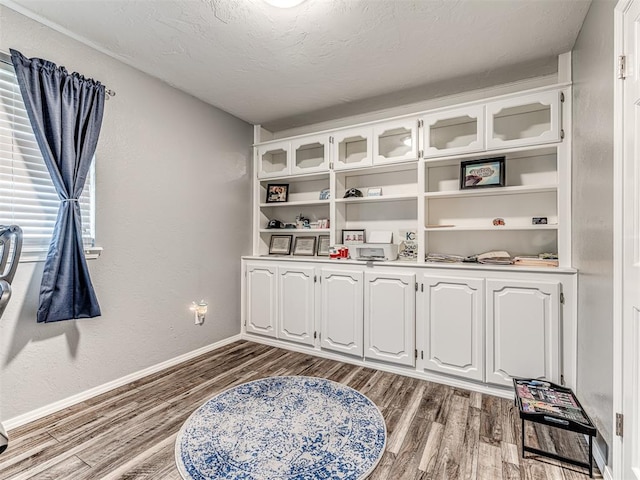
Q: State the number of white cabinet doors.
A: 12